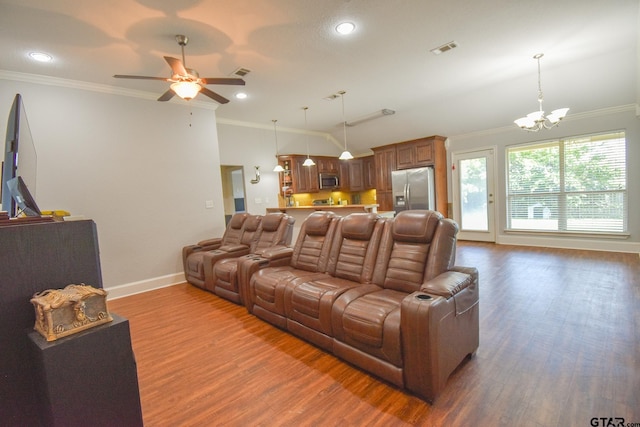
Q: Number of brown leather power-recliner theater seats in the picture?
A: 5